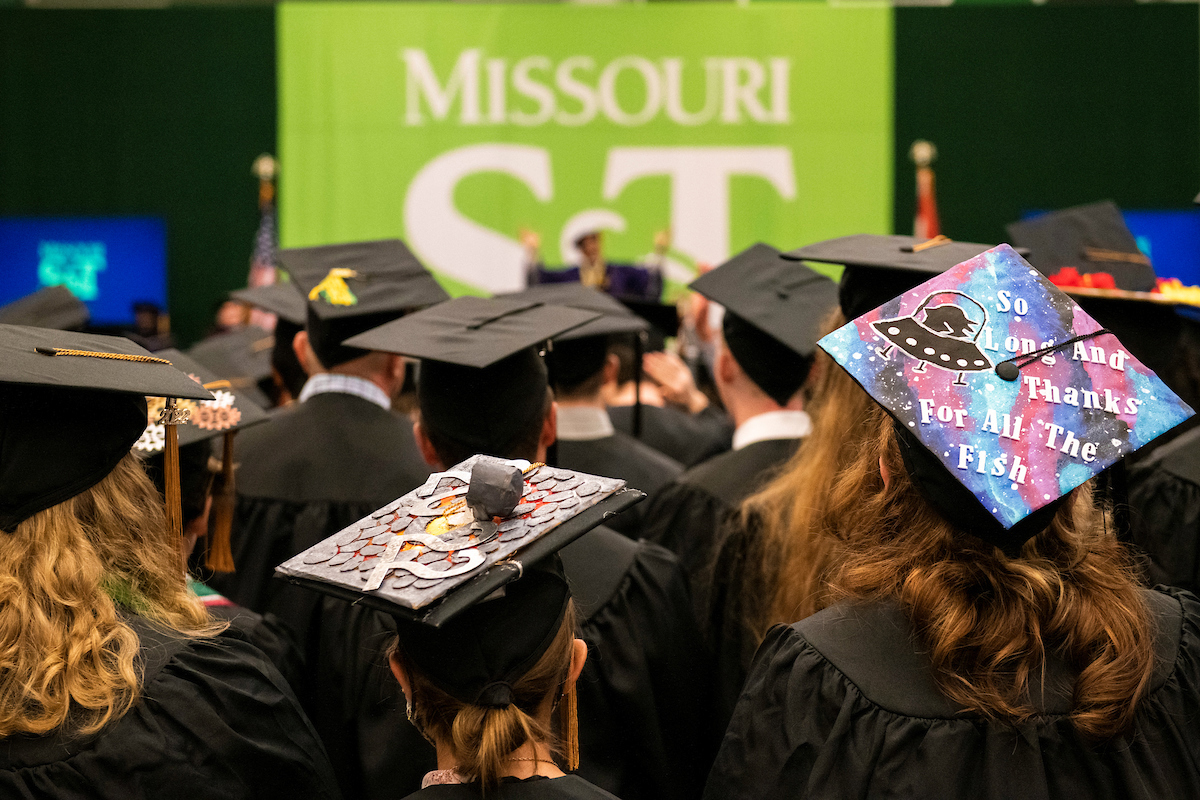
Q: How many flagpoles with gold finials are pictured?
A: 2